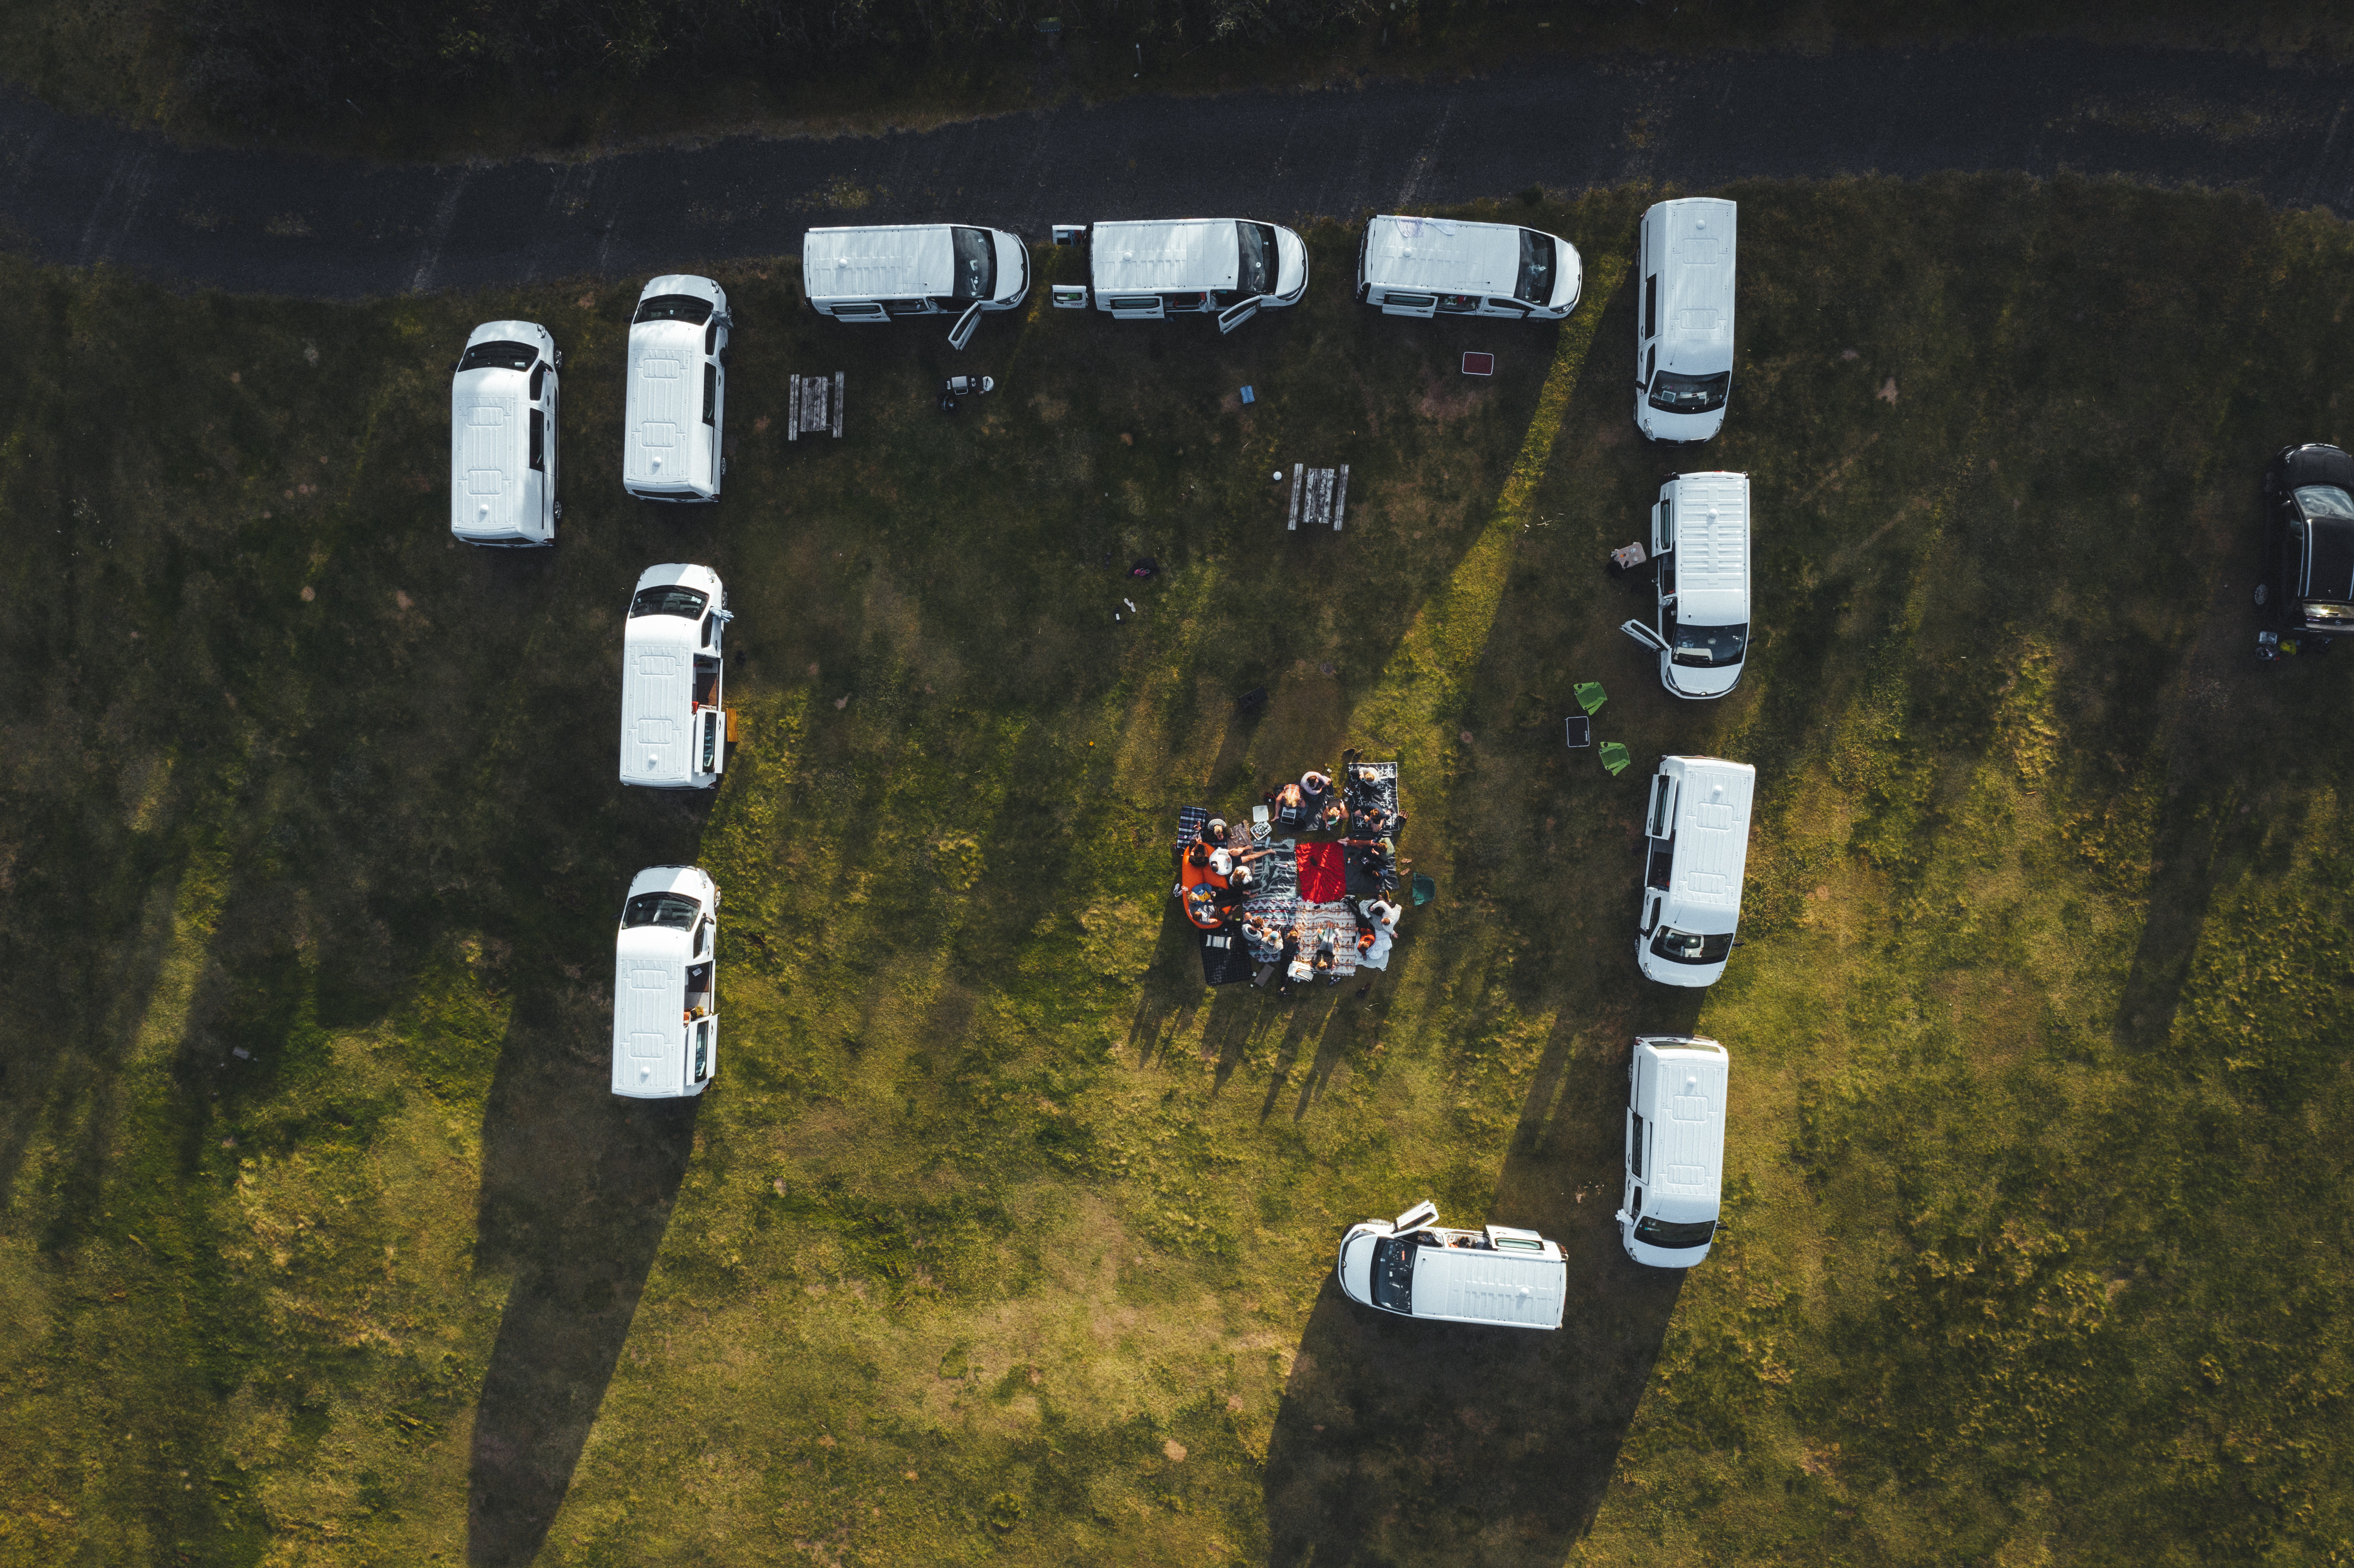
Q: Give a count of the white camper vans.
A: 12